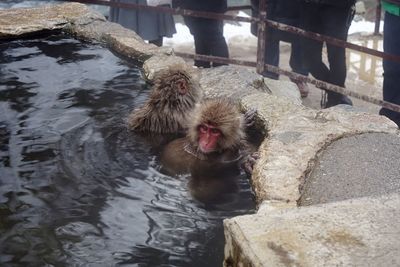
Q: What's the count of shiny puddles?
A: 1